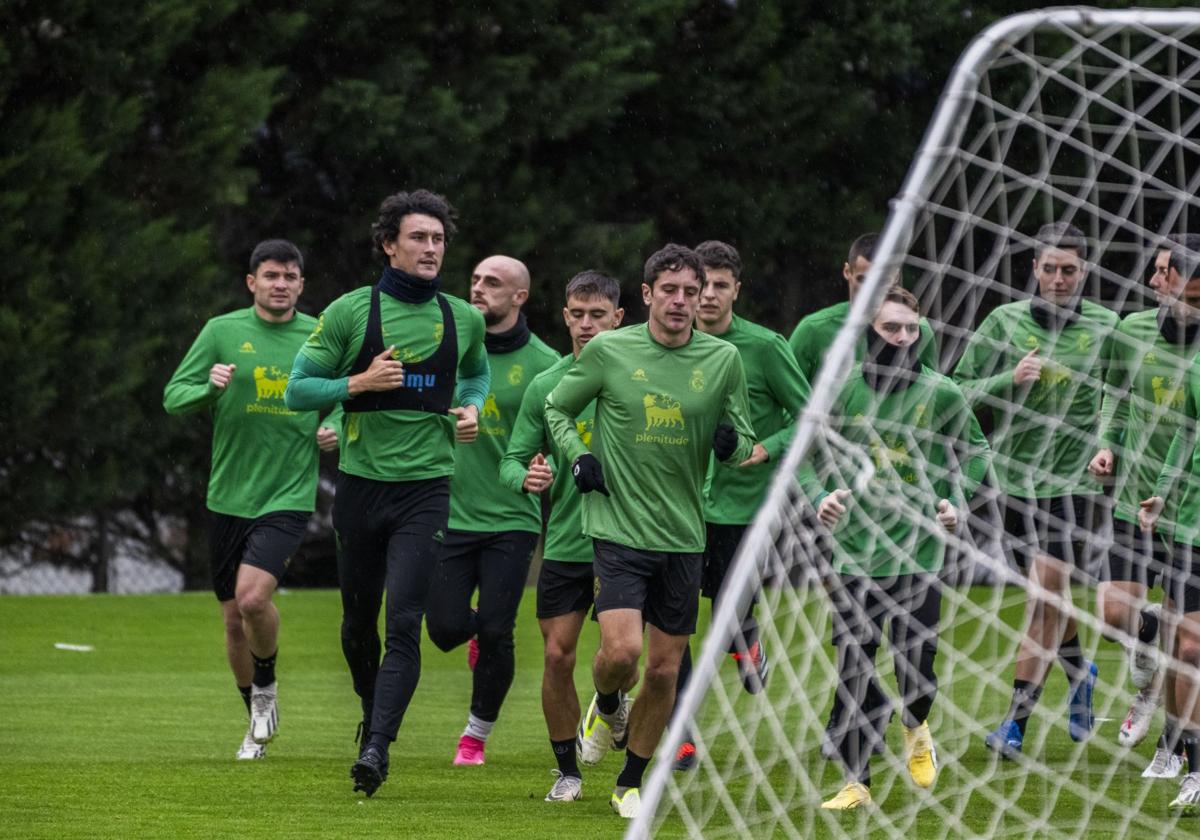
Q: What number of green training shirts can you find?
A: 11